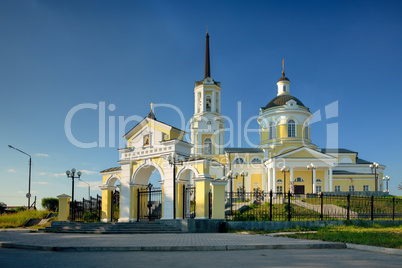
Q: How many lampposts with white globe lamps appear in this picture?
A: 8